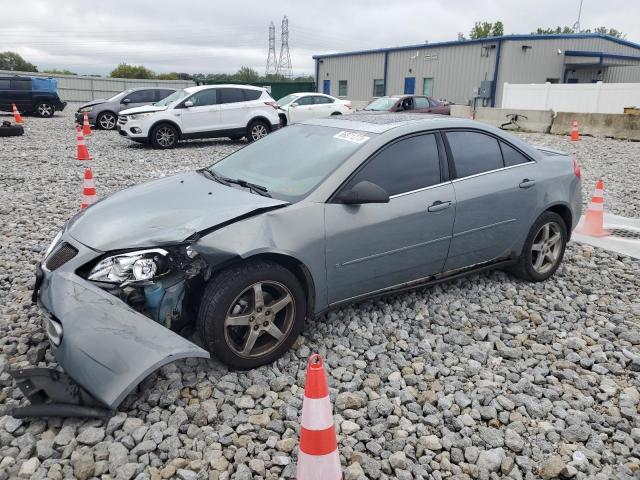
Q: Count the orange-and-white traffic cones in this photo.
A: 7